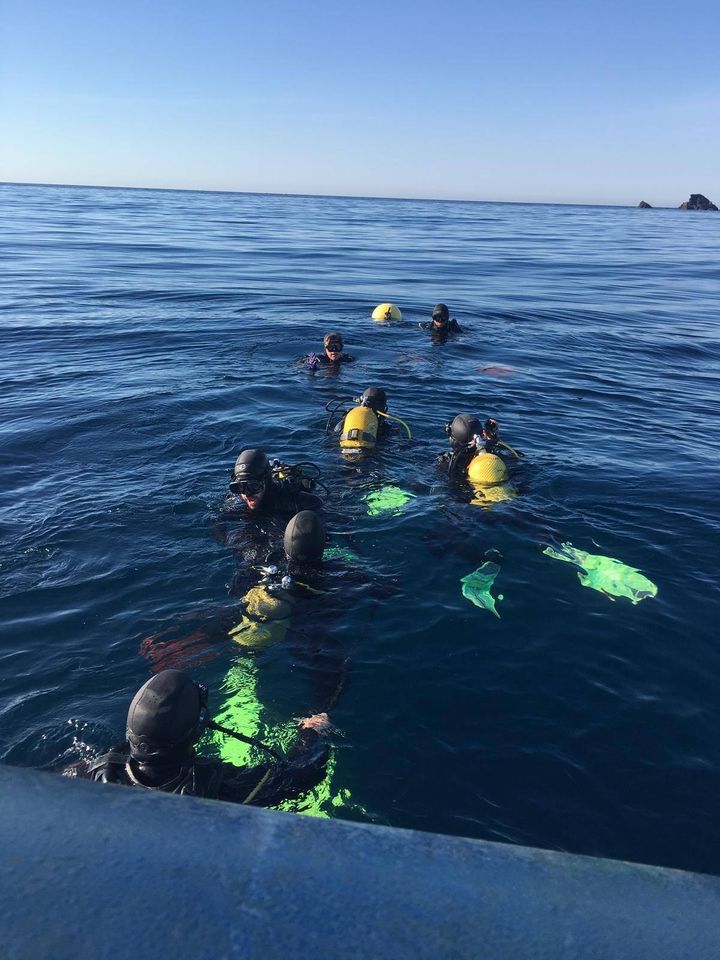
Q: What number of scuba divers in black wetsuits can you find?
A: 7